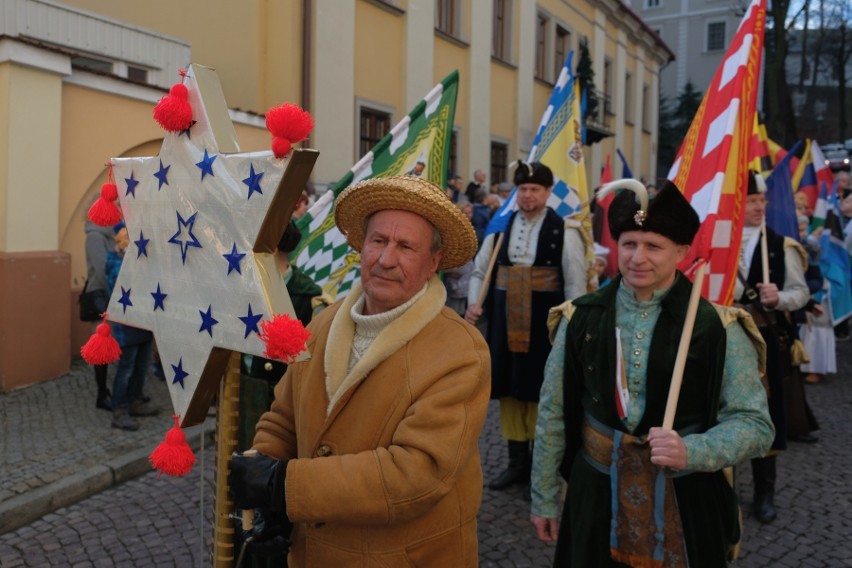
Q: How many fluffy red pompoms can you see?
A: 6